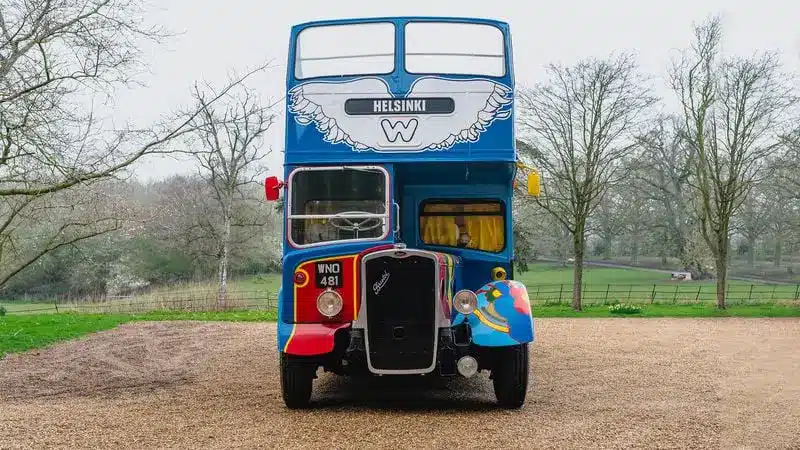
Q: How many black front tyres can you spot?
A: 2